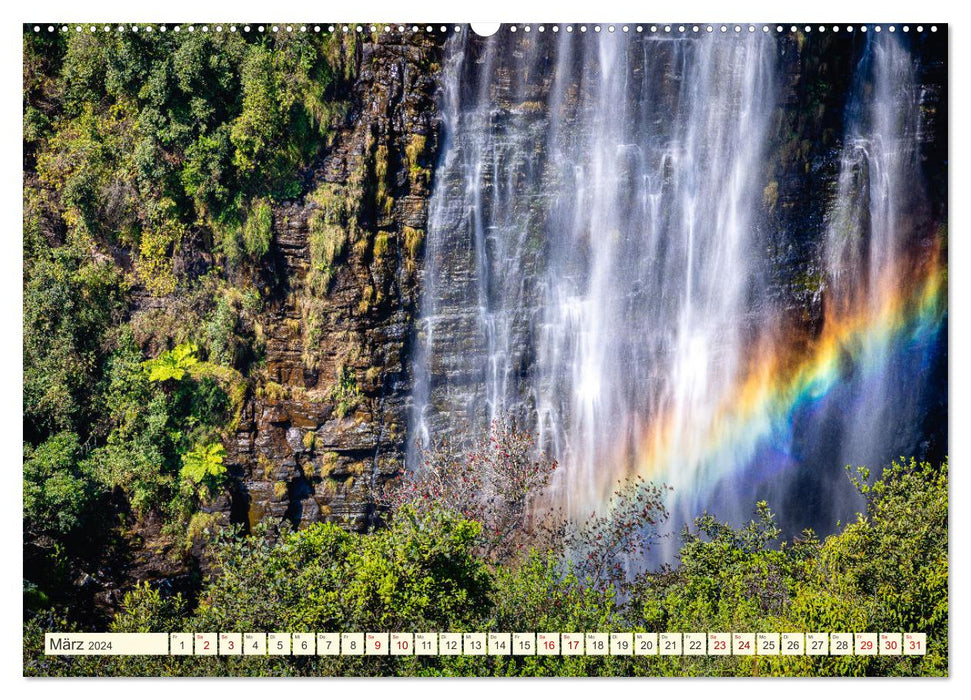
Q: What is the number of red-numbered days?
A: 11